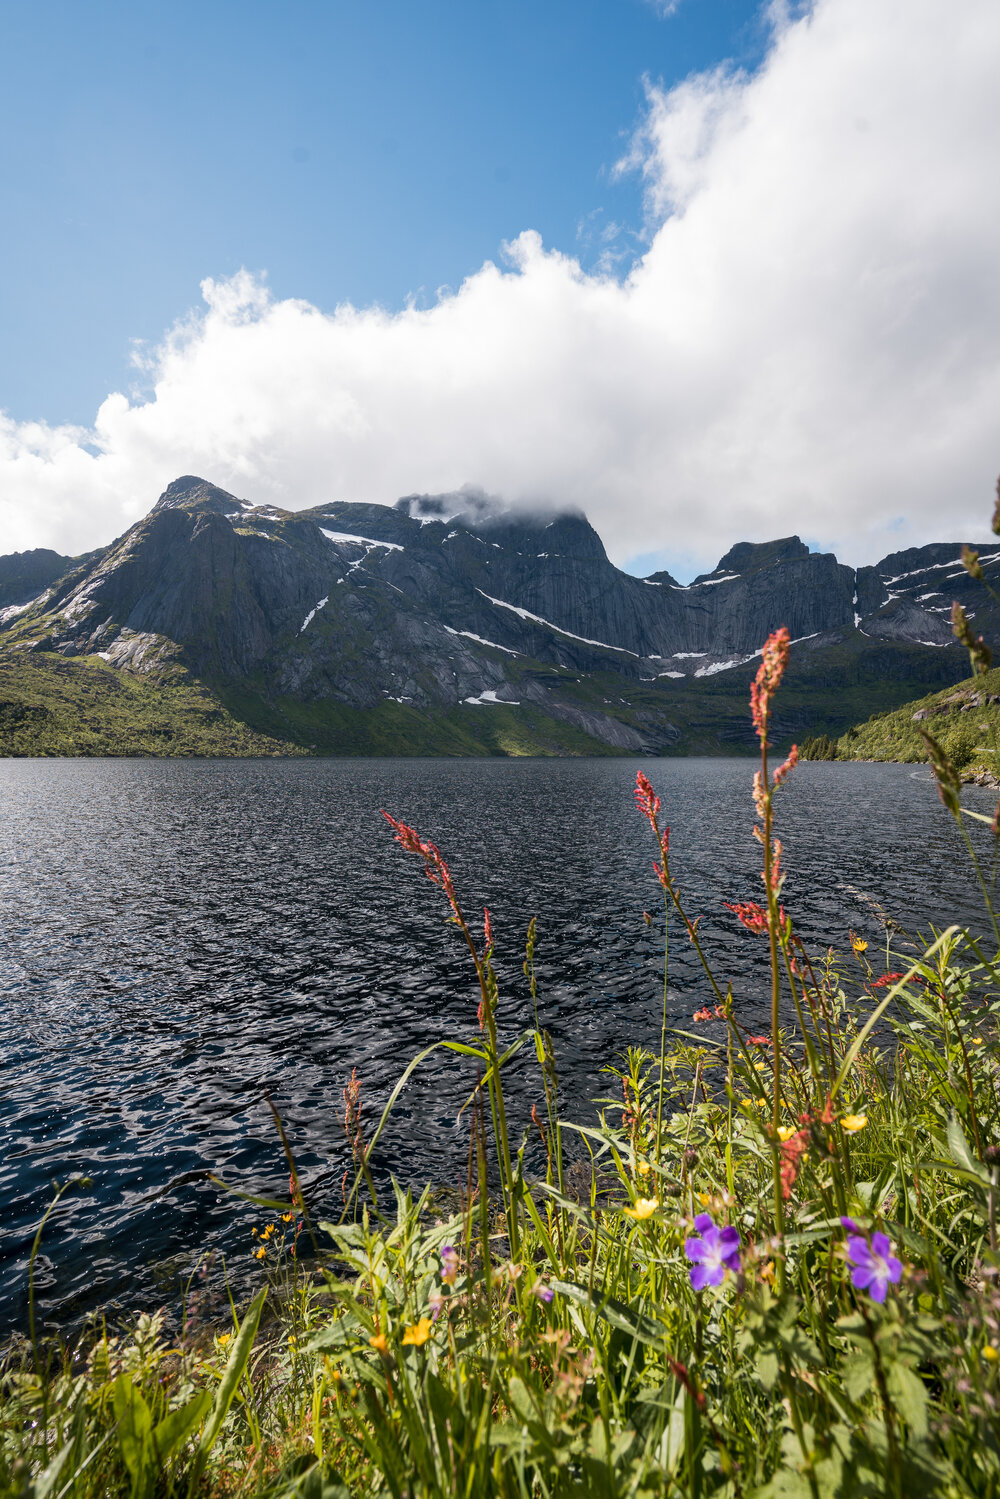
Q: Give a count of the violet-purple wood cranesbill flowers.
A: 2